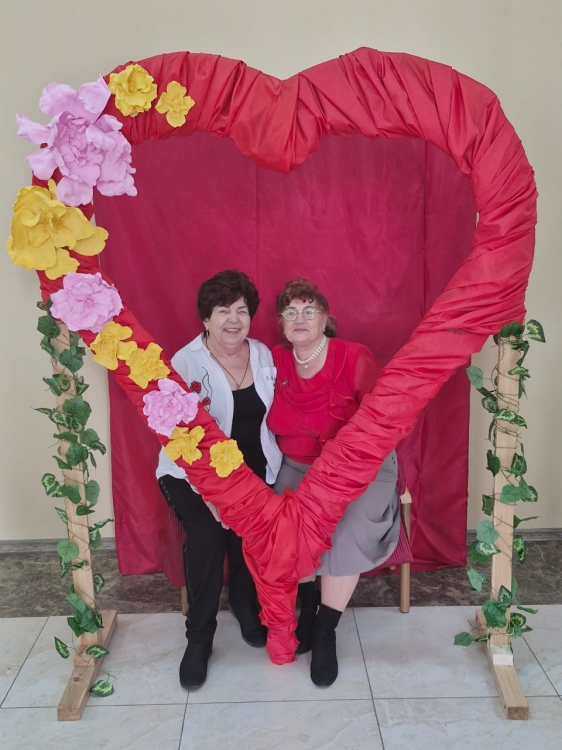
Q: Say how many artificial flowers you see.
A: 10